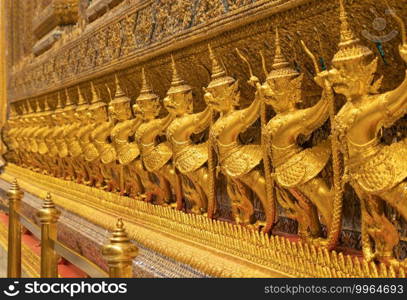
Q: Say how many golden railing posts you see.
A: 3